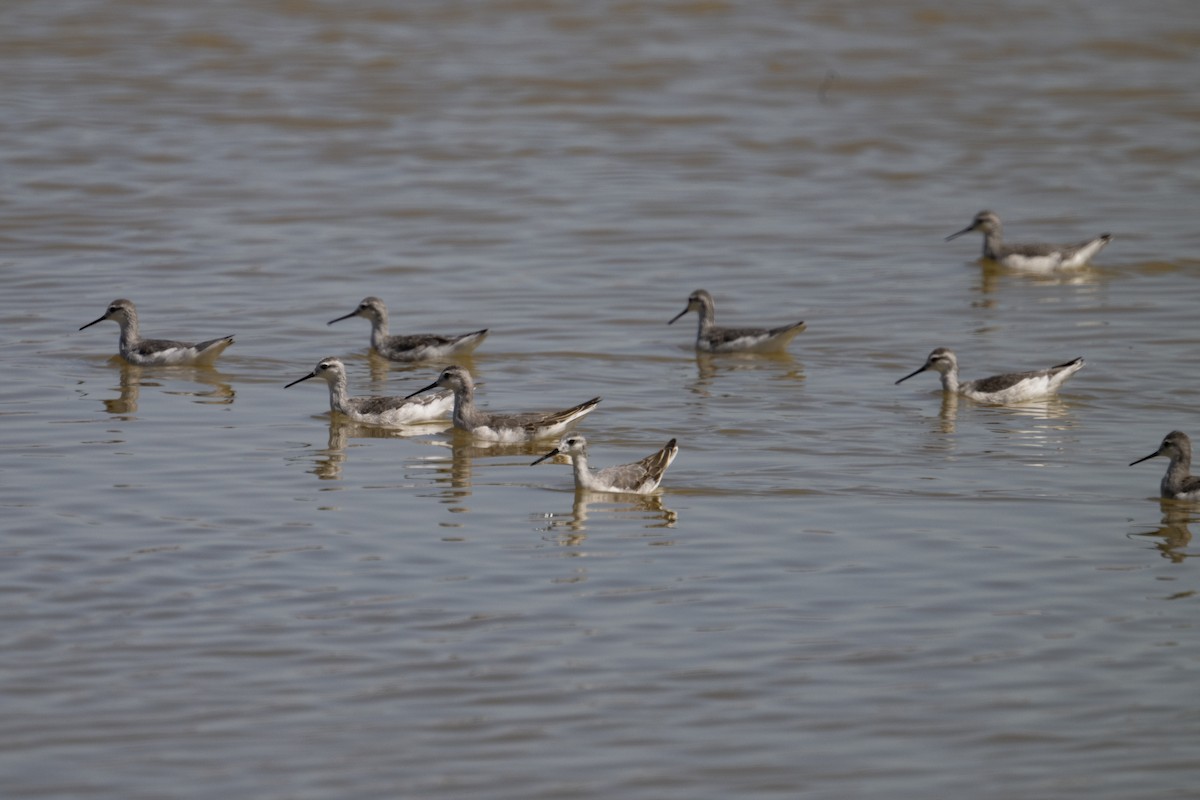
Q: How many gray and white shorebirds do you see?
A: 9